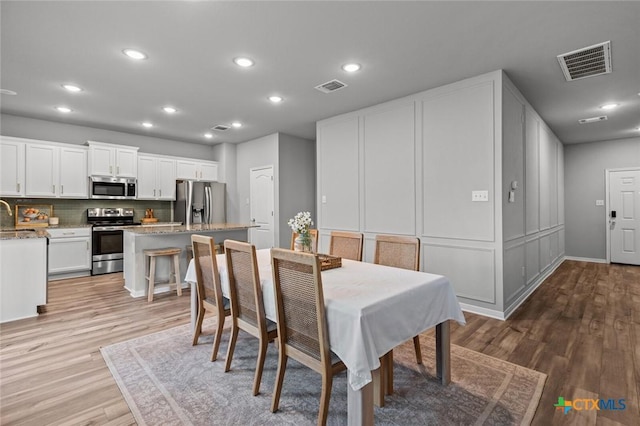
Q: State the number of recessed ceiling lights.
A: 12